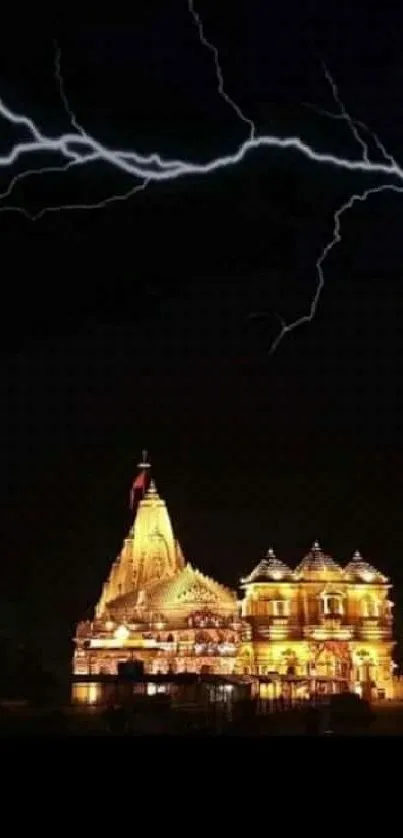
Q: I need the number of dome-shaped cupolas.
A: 3